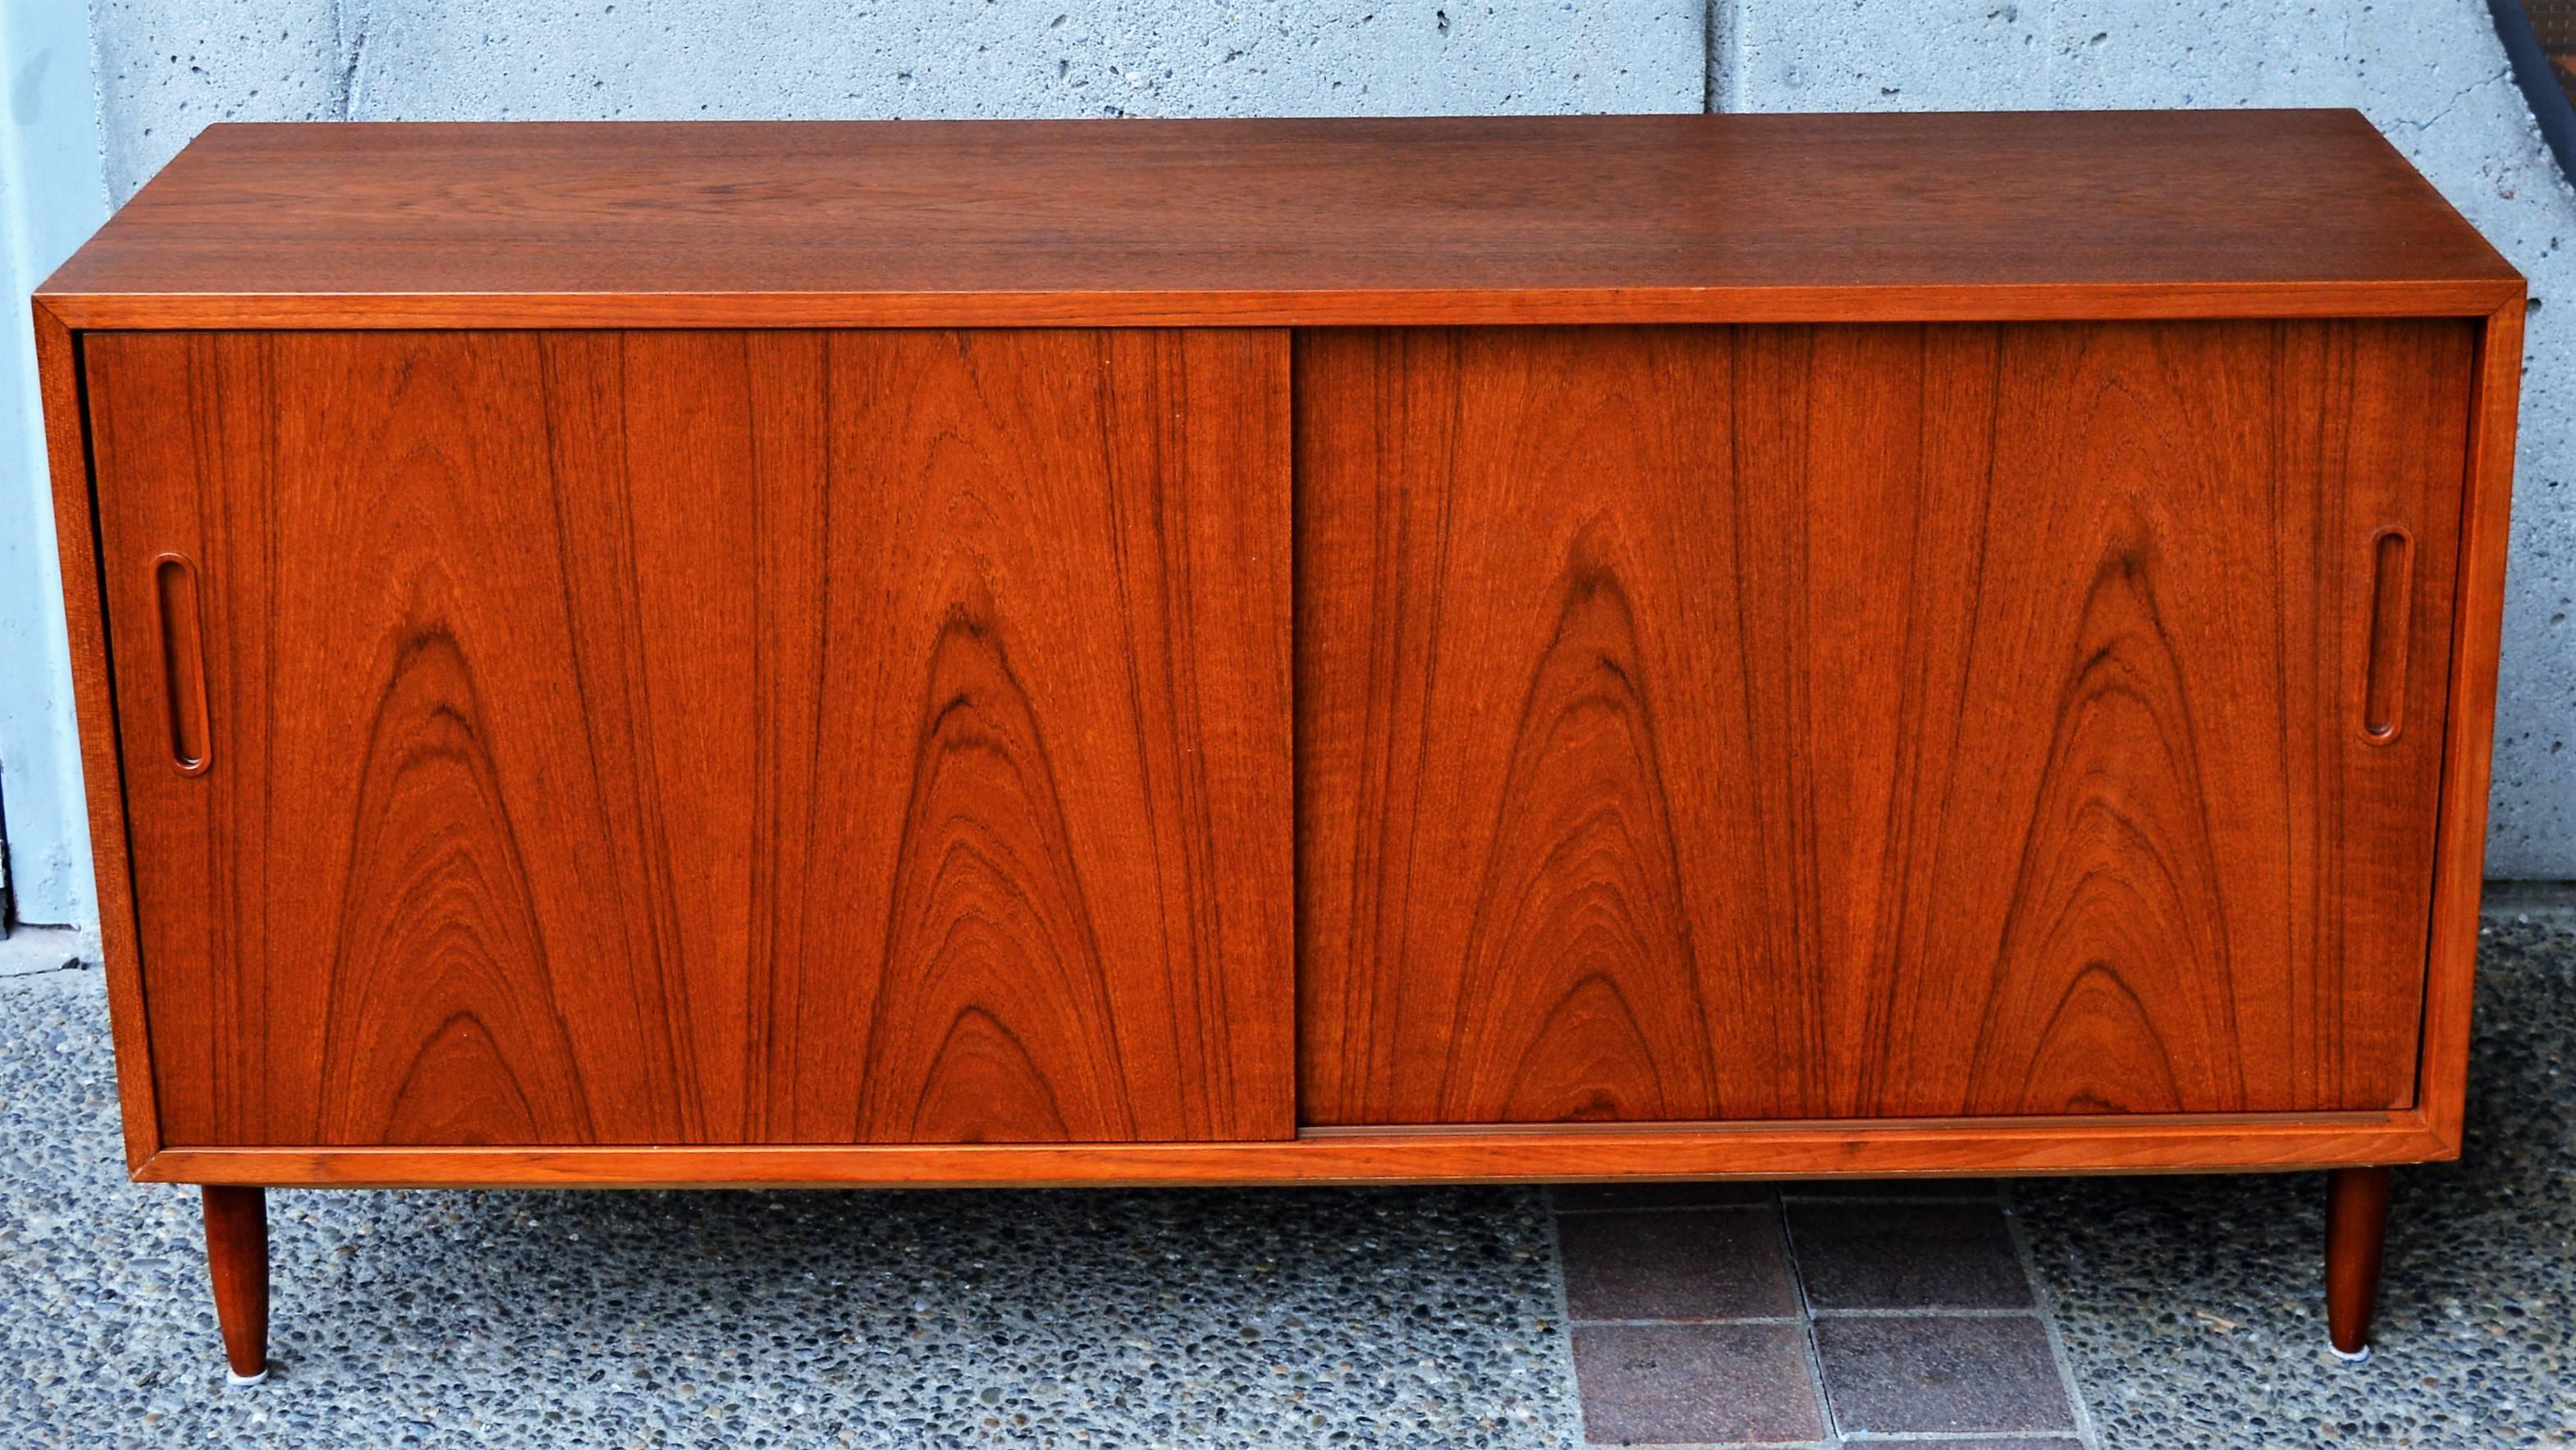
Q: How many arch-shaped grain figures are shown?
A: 4